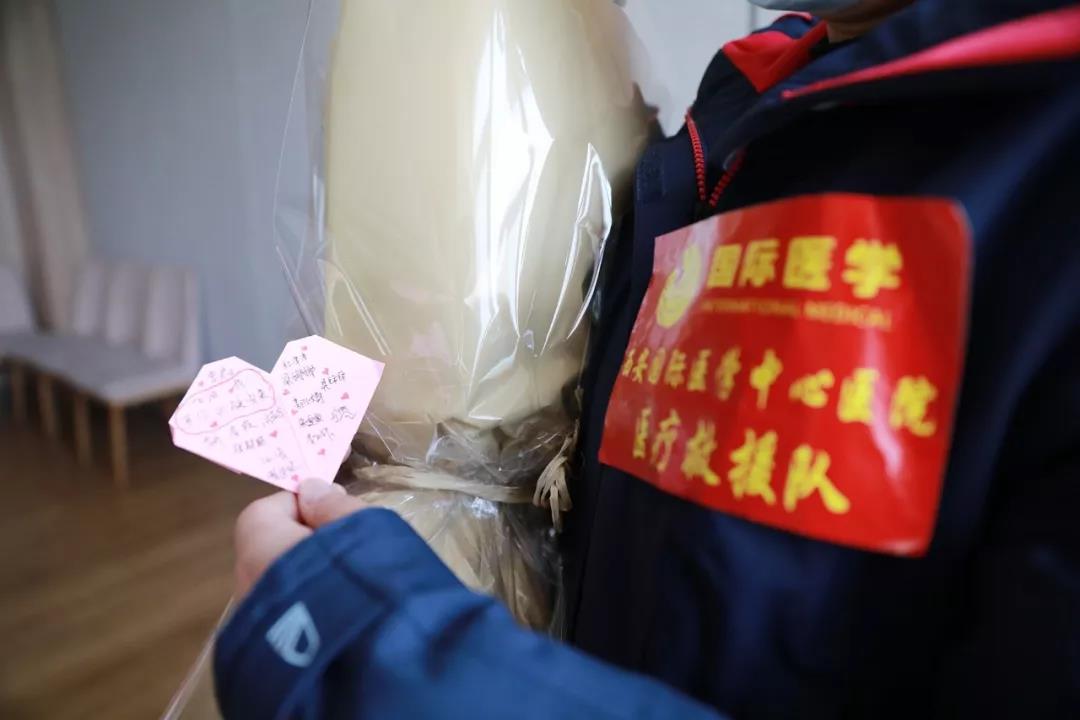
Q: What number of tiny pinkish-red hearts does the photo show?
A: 11